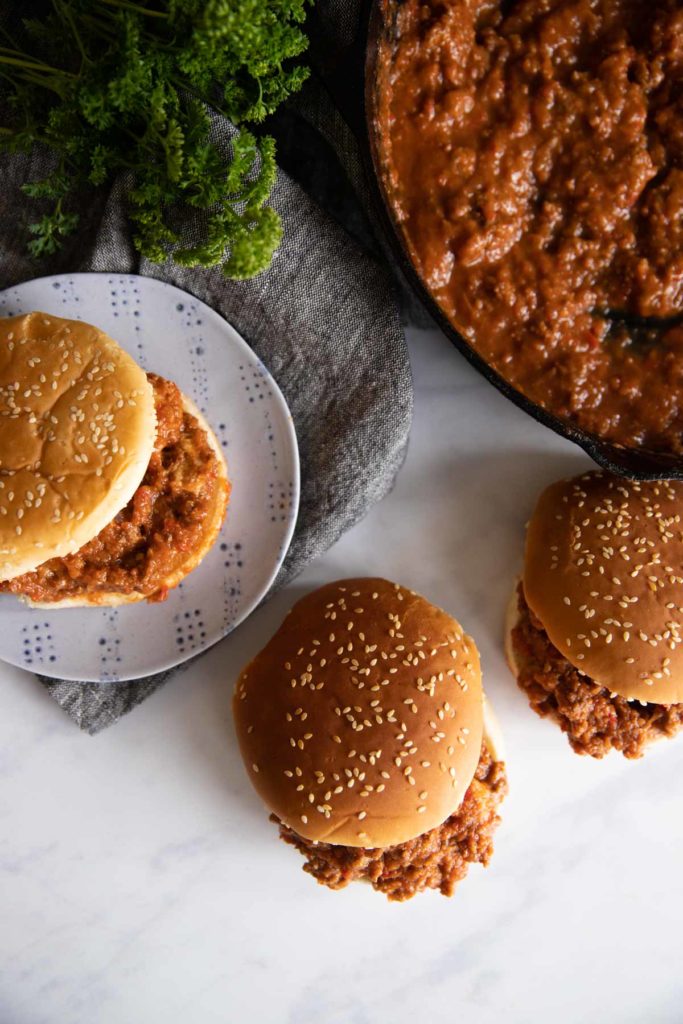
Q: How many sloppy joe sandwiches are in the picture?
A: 3